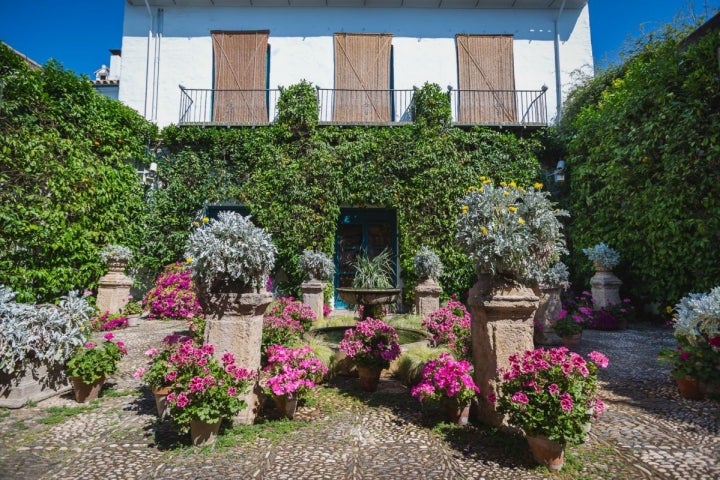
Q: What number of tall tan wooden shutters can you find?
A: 3